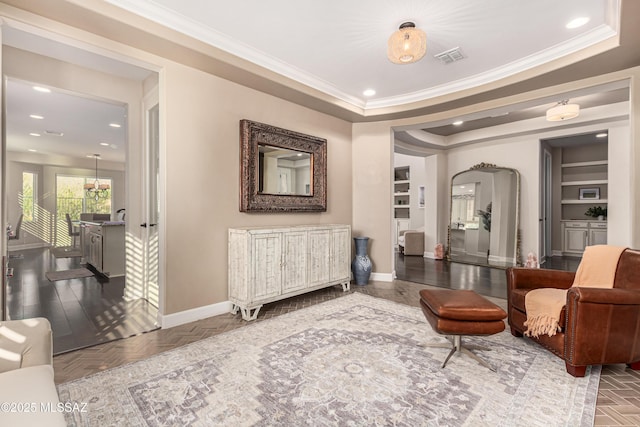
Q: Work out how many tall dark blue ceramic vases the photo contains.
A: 1